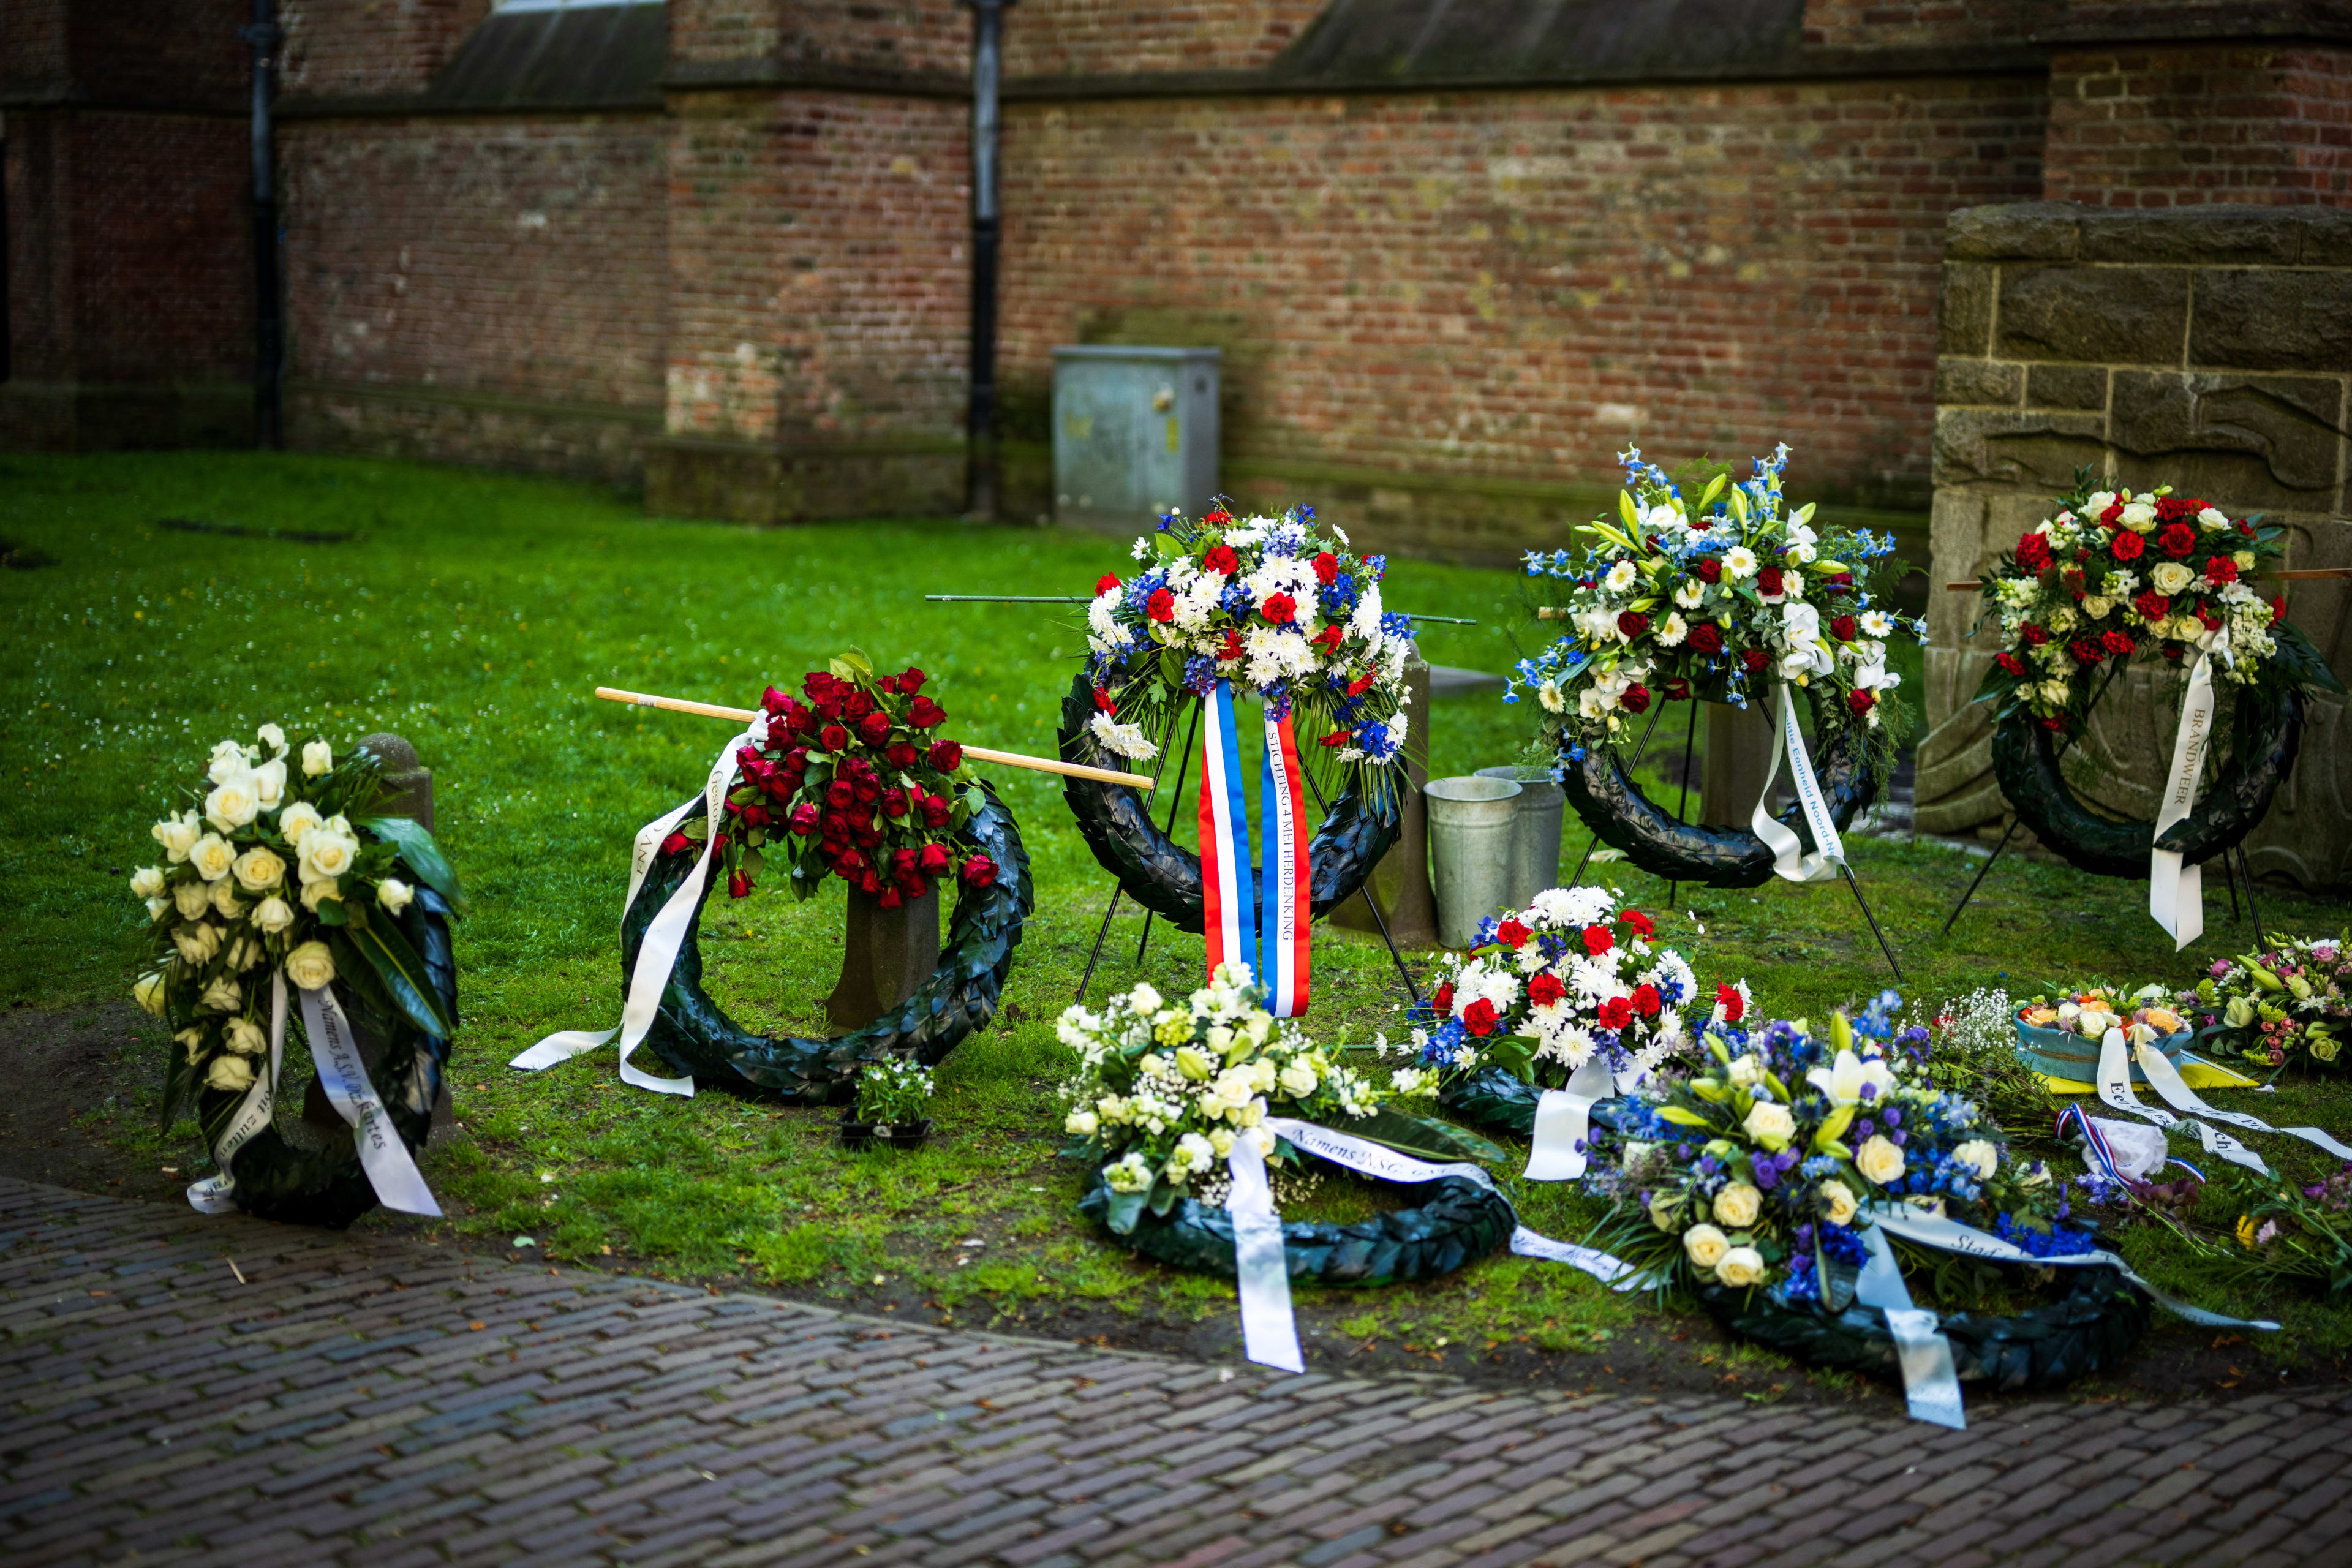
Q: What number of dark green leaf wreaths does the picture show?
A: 8